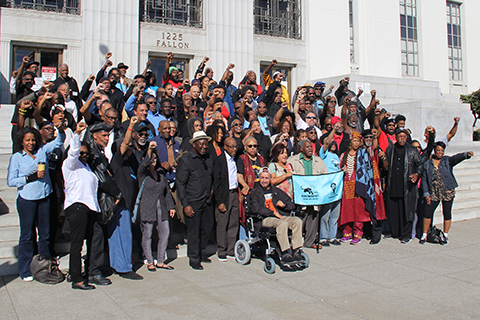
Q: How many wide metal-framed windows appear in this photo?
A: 3